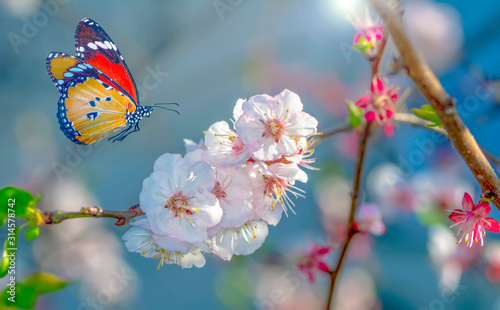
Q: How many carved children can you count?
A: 0